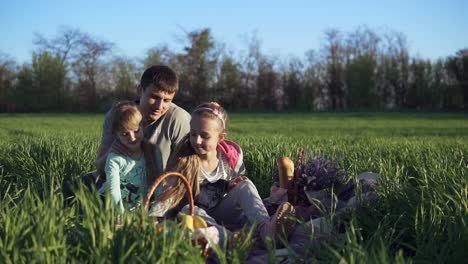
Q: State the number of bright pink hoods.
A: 1